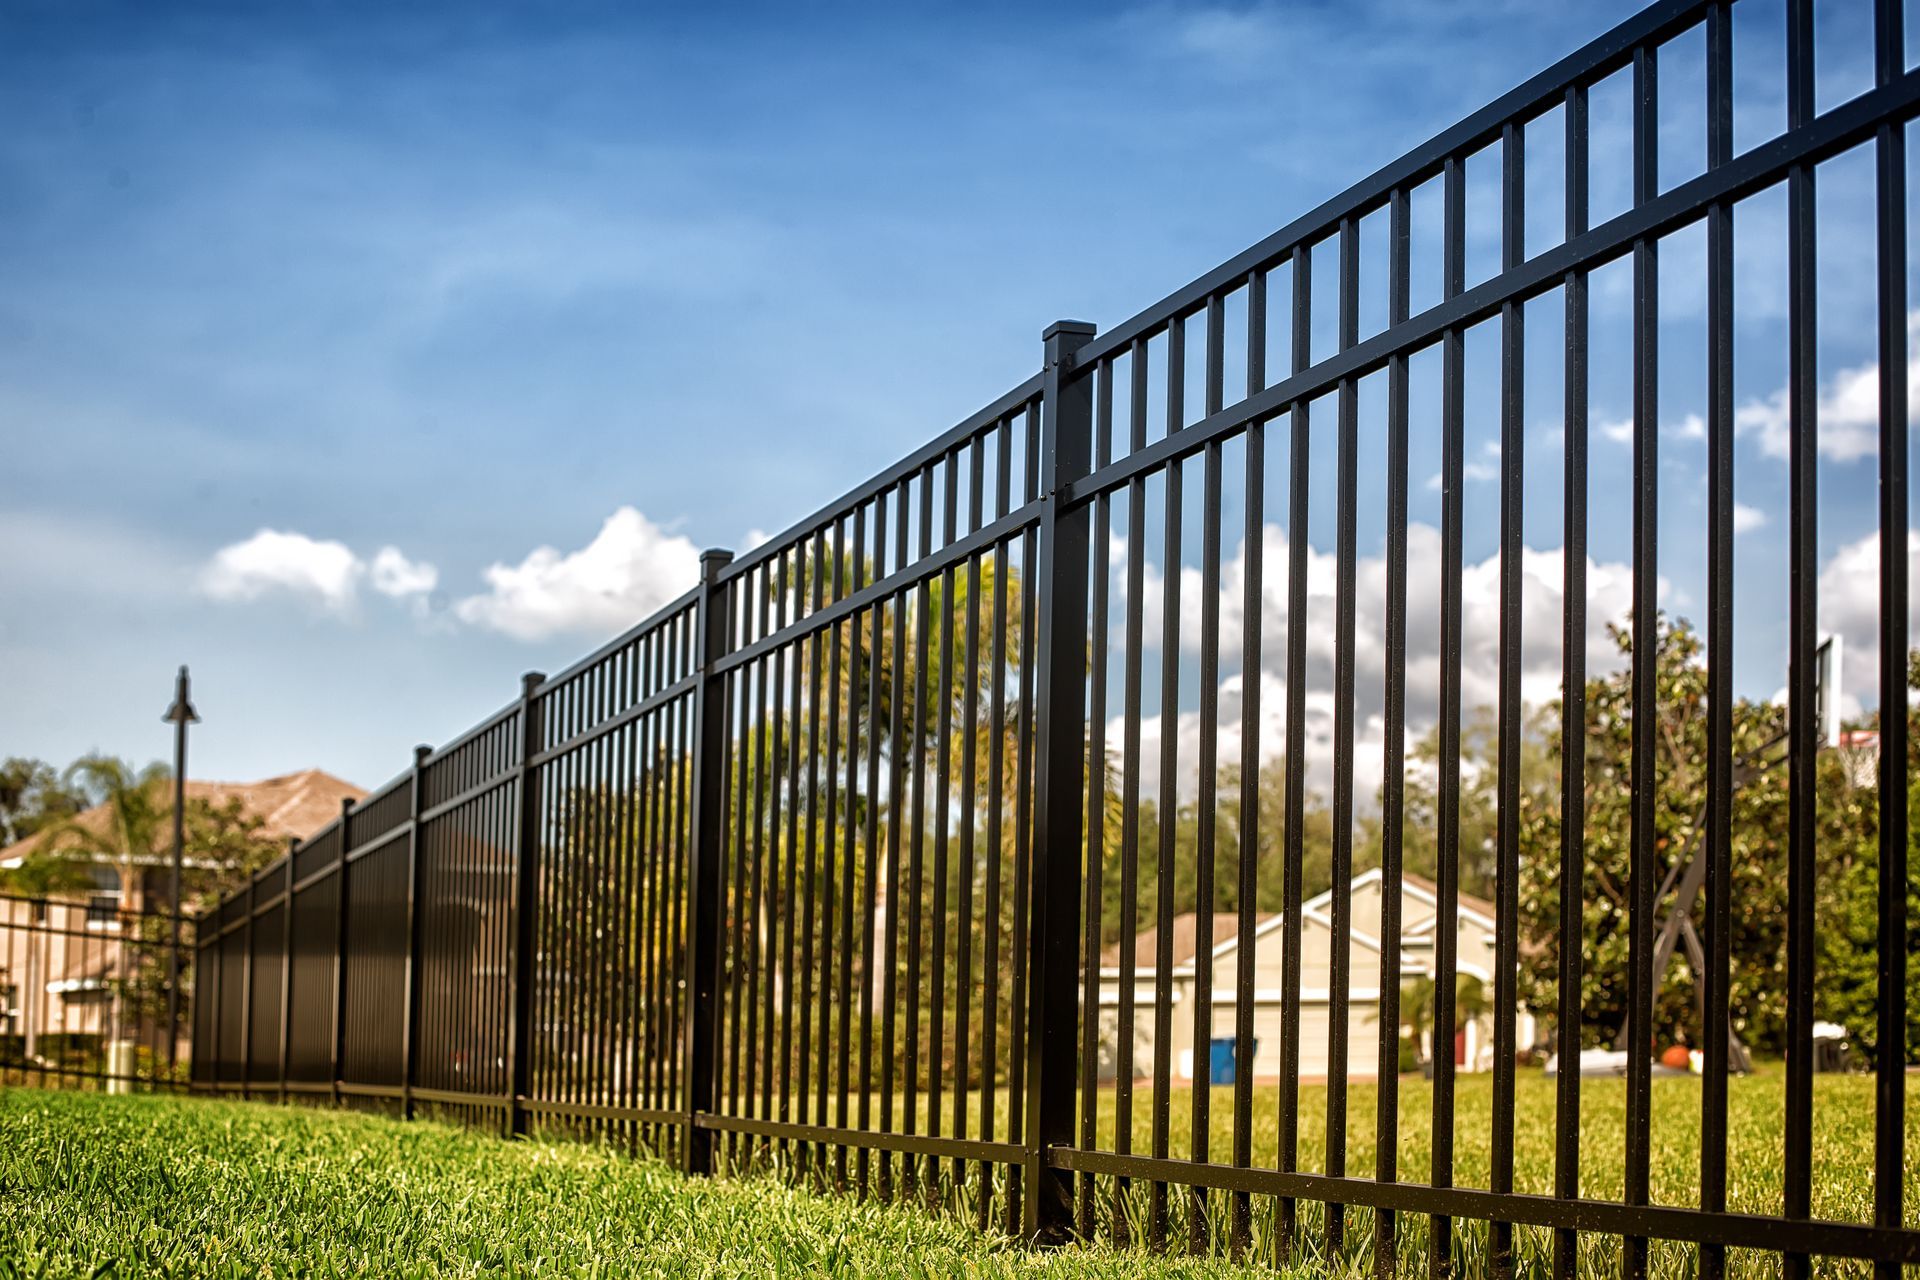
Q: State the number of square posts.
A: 9